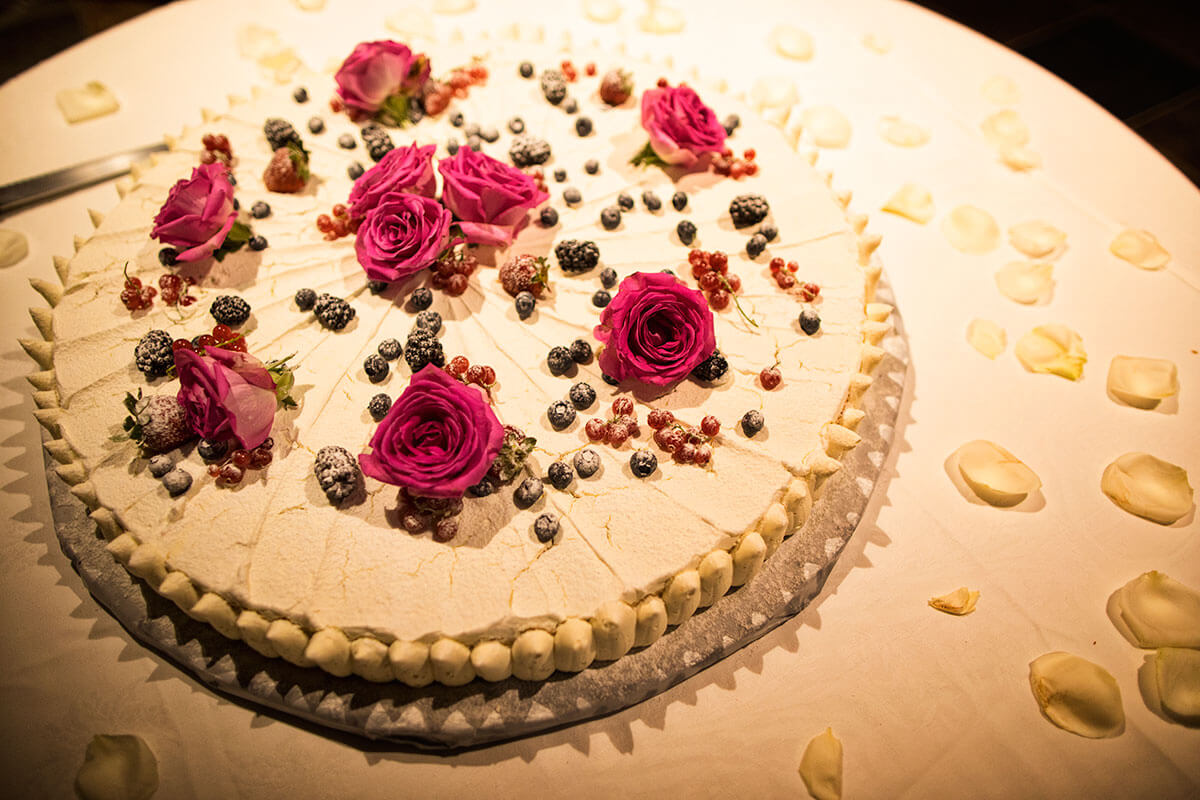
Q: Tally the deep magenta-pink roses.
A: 9